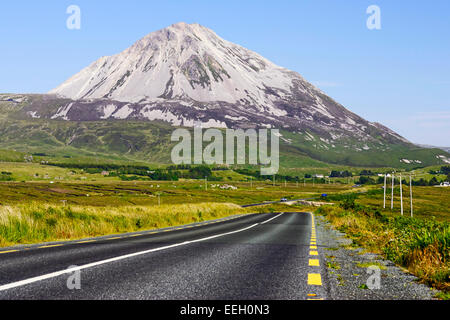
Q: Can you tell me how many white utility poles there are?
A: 4